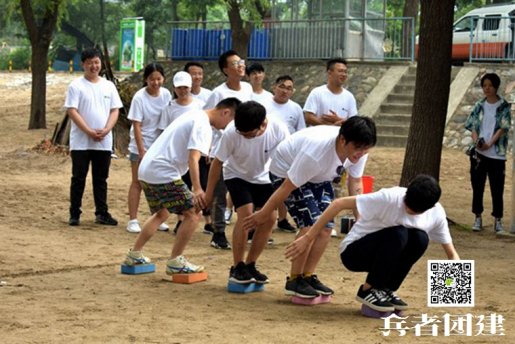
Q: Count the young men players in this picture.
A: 4